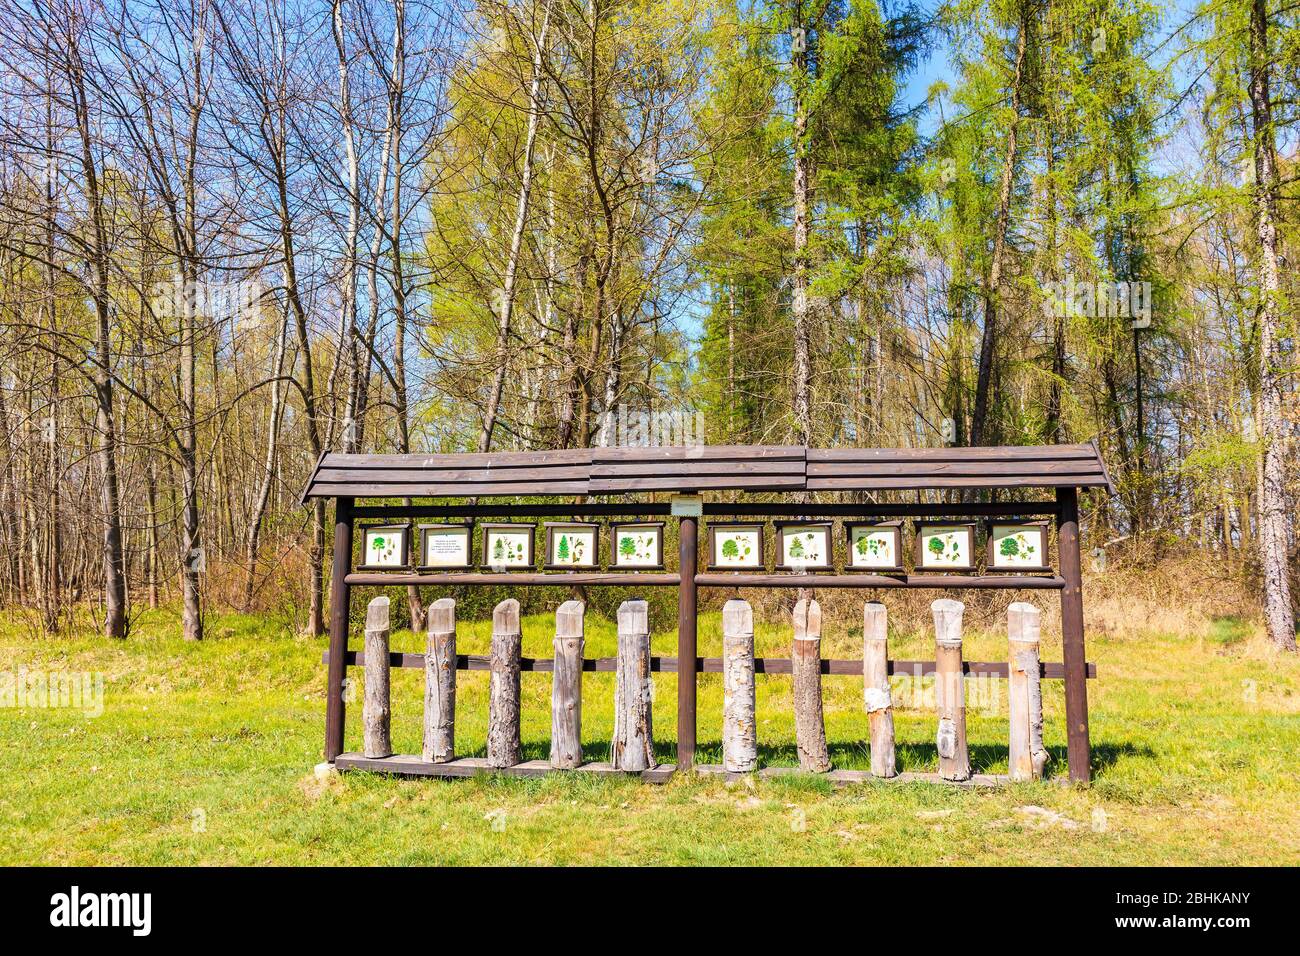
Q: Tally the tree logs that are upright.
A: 10